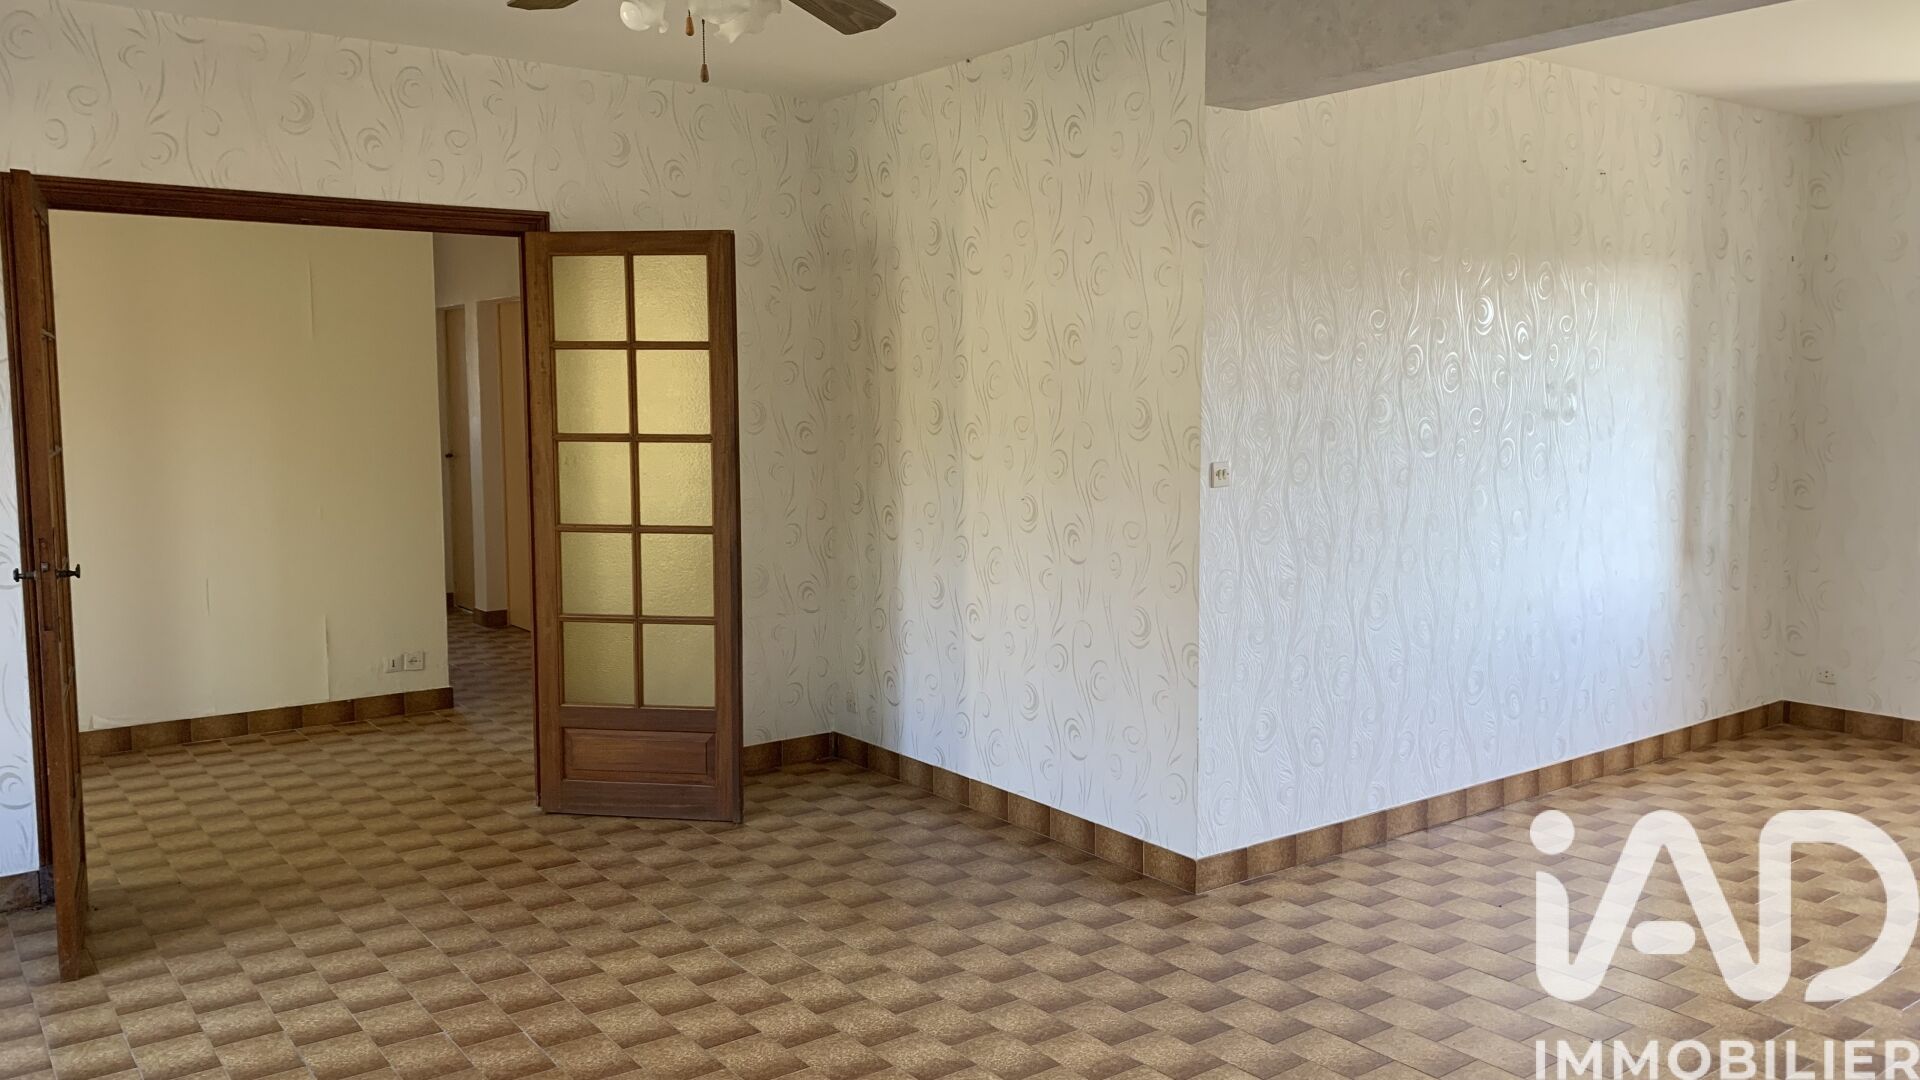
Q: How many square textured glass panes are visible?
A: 10